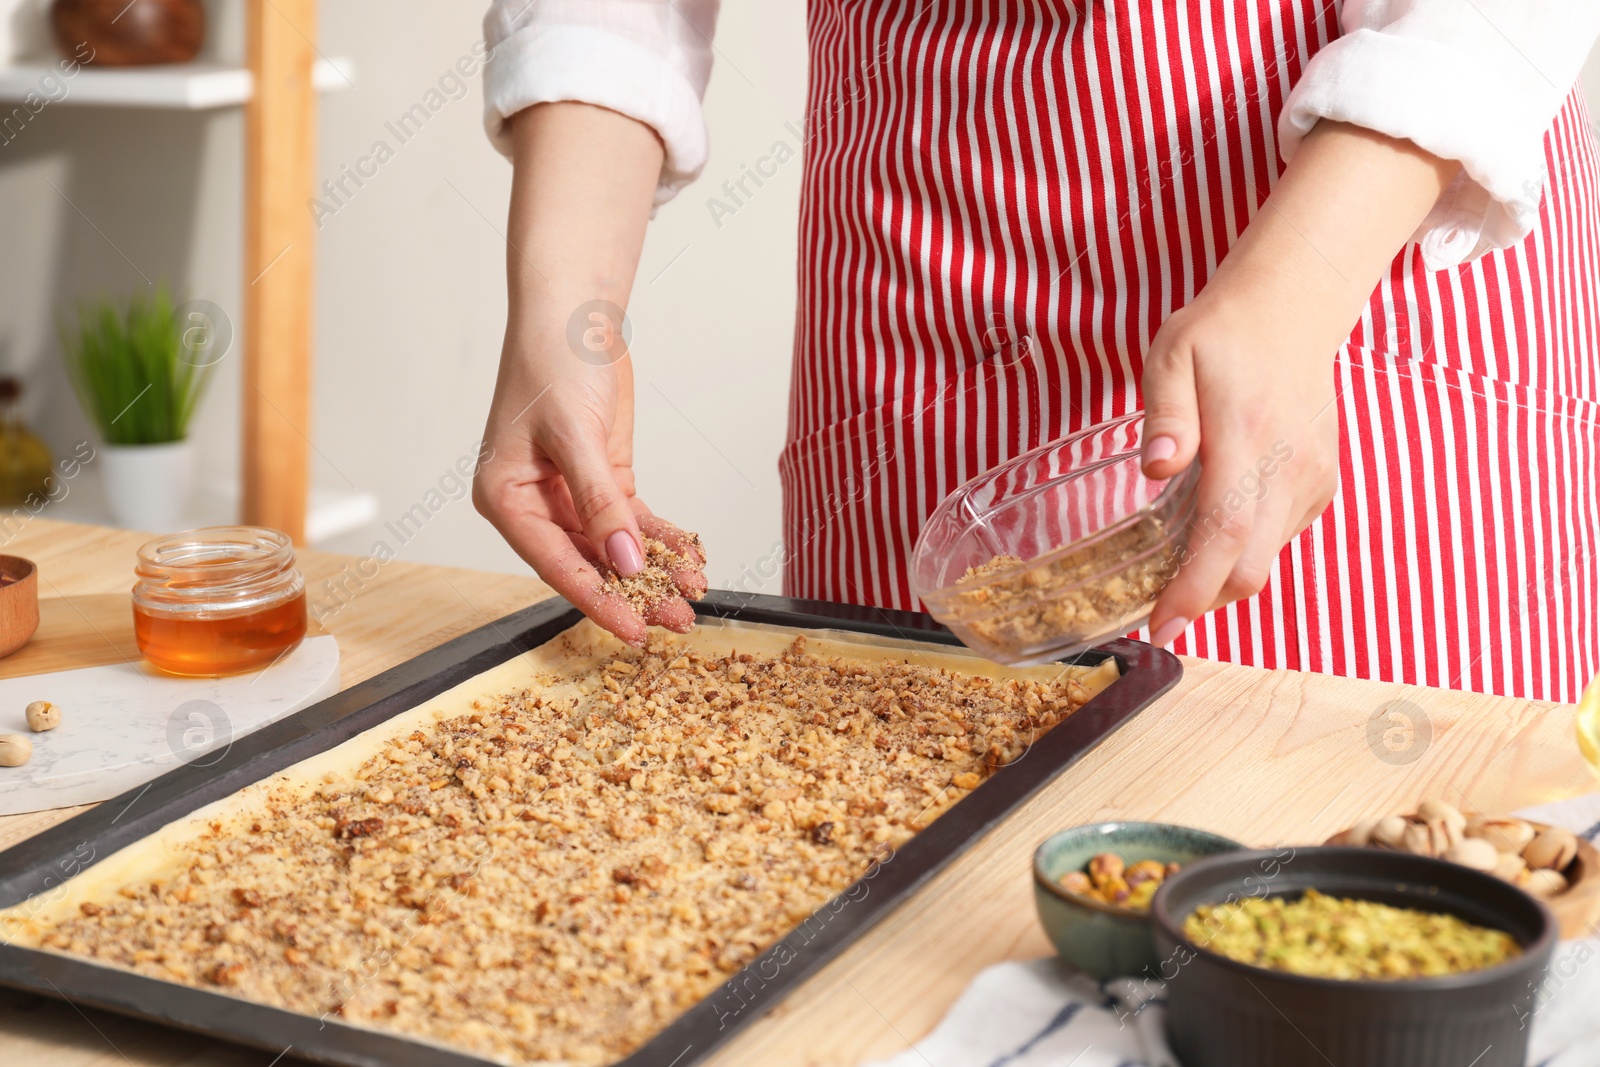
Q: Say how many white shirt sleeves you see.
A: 2